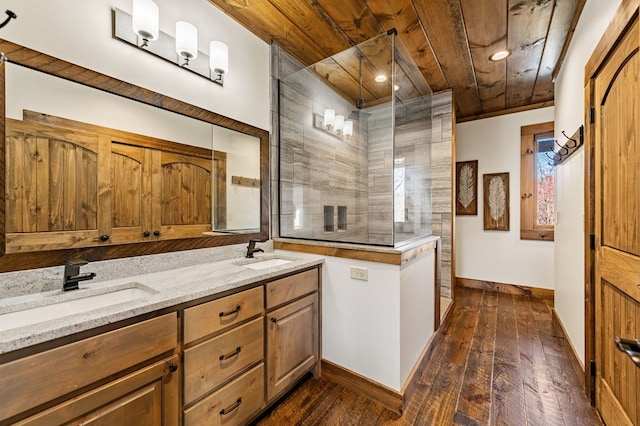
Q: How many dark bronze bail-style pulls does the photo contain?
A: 3